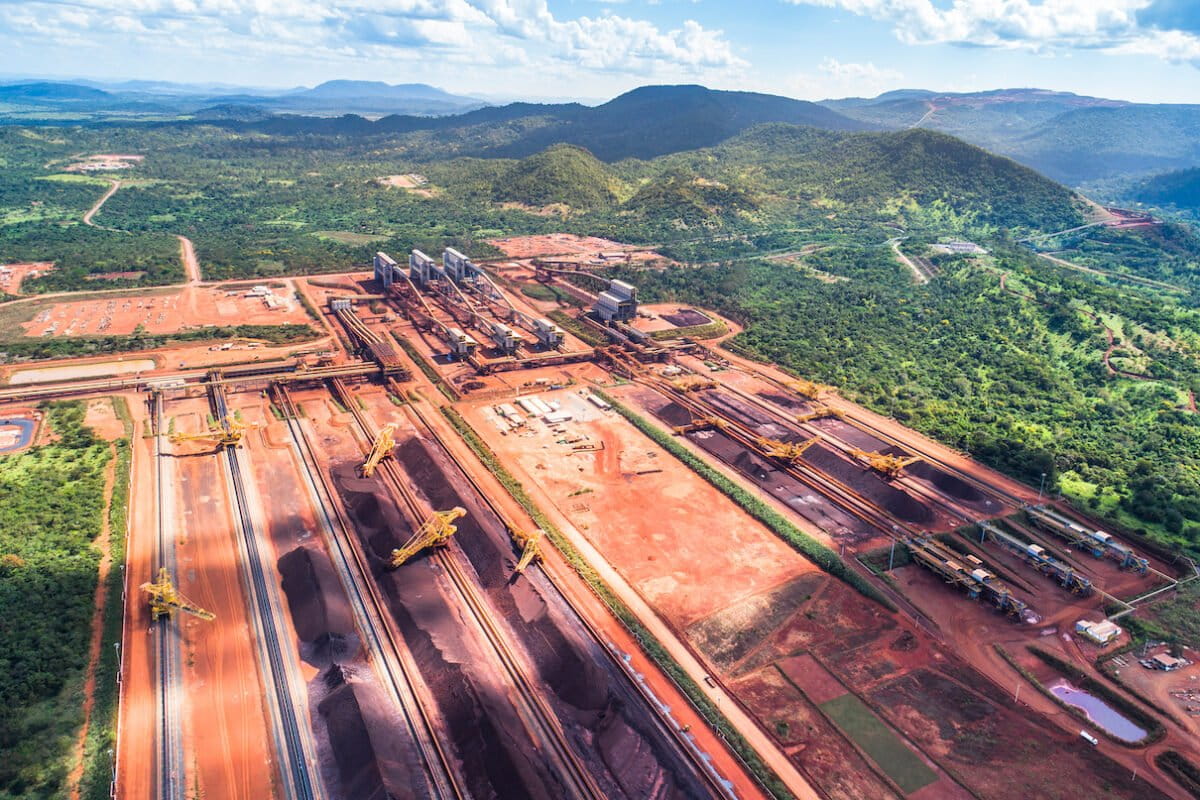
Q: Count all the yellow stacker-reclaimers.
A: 11